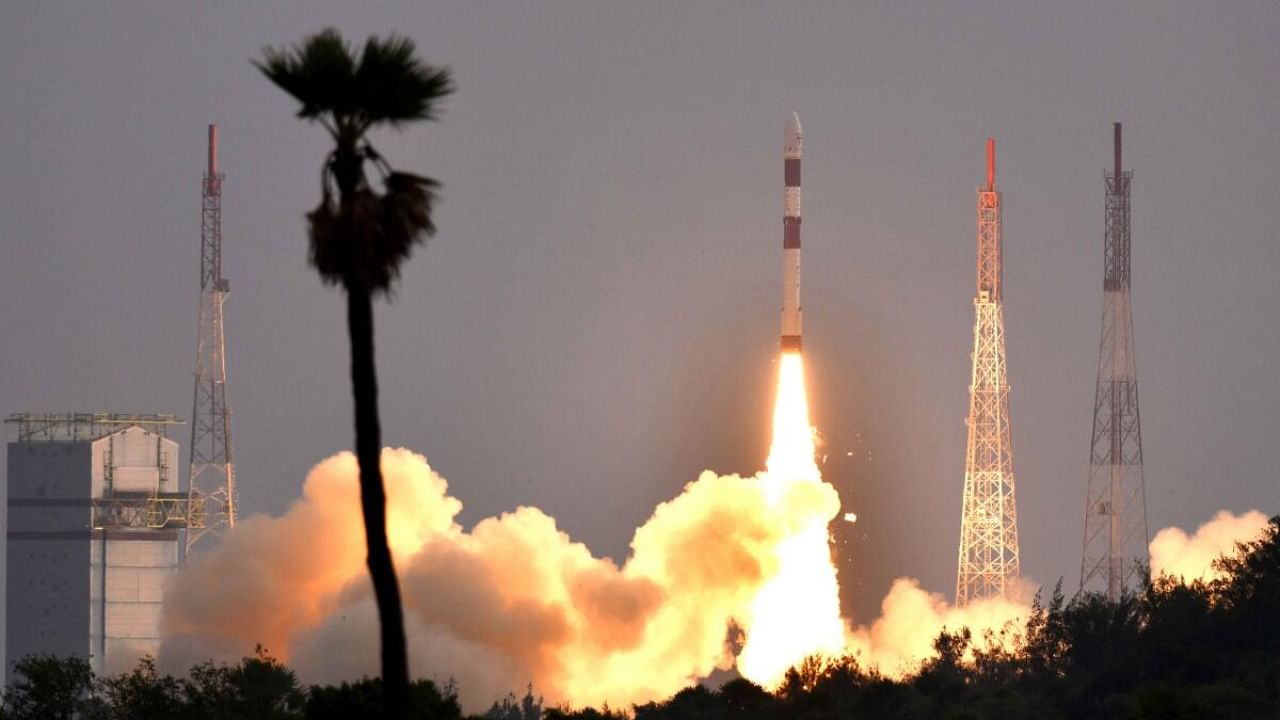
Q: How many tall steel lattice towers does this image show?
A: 3